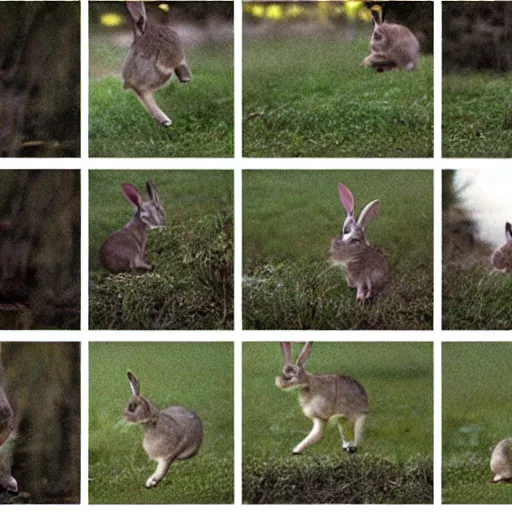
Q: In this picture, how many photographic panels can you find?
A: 12